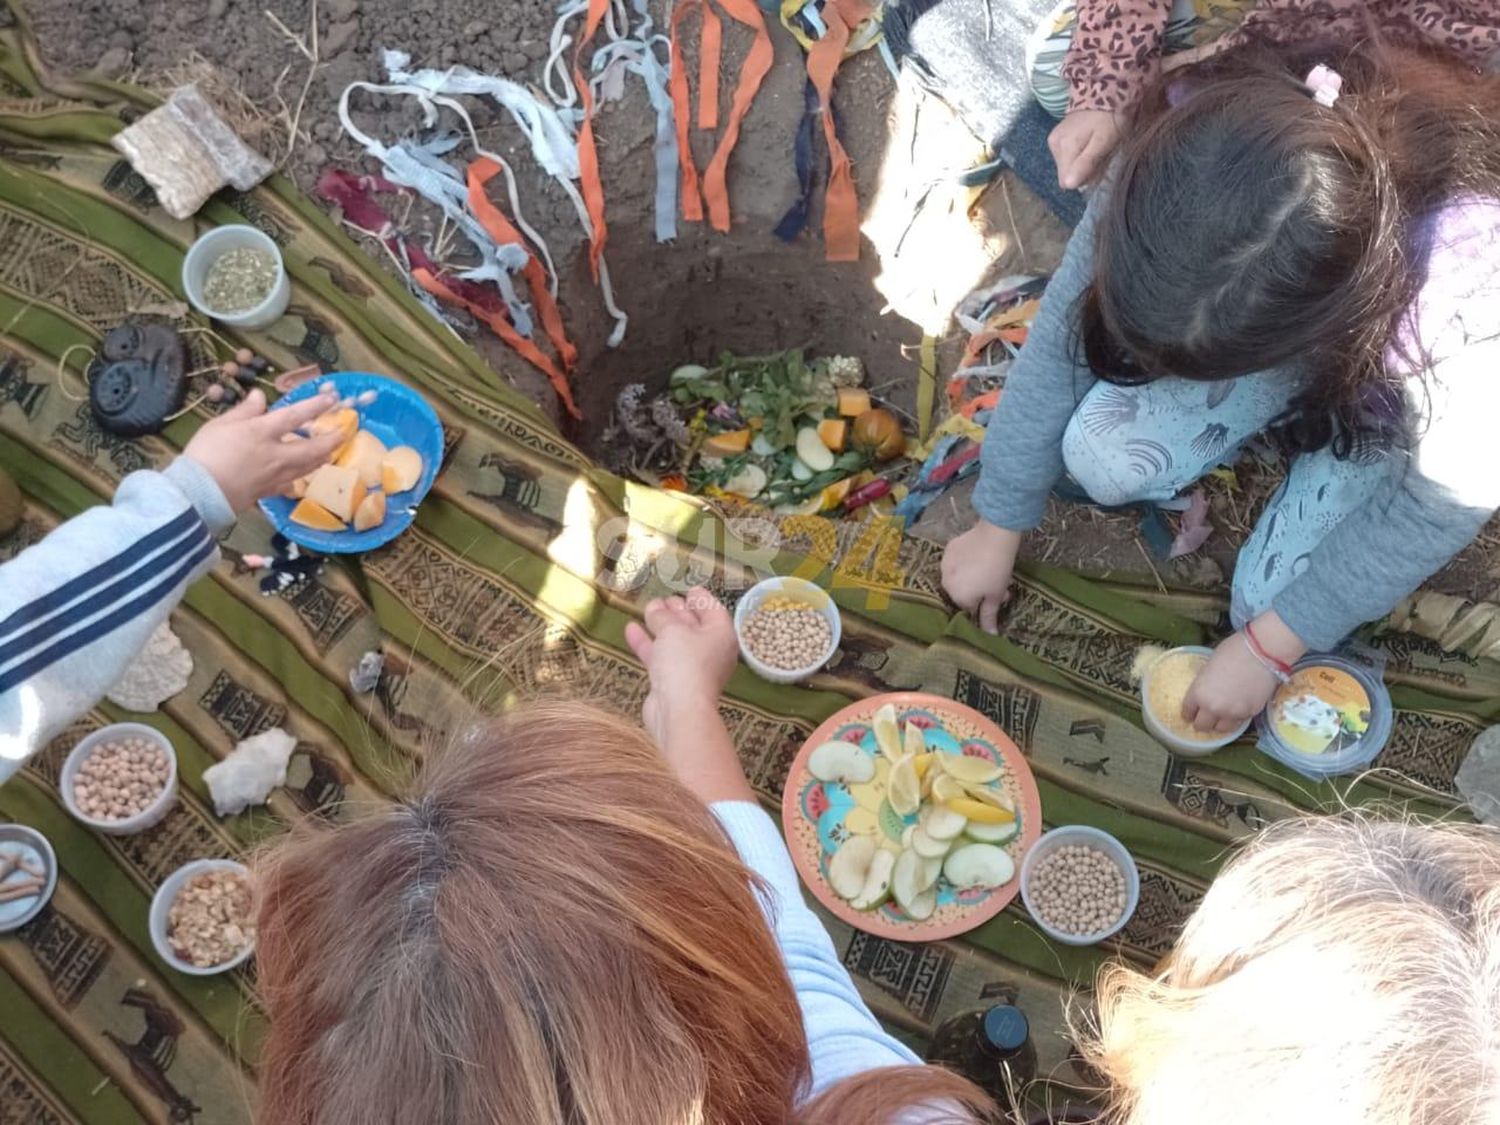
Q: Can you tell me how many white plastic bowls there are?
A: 6